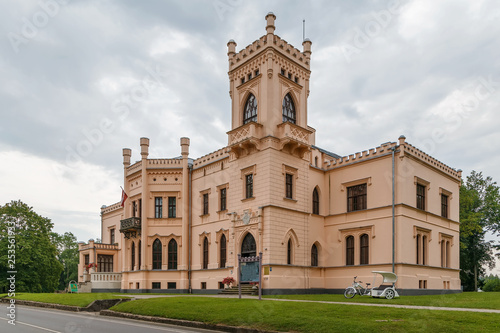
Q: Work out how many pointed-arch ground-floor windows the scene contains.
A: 8